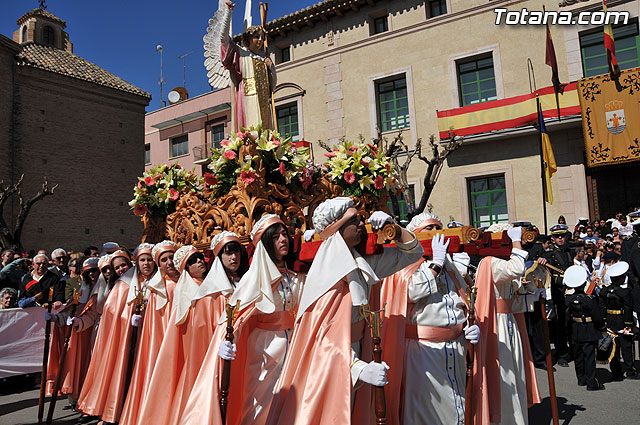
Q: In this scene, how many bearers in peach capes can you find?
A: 11